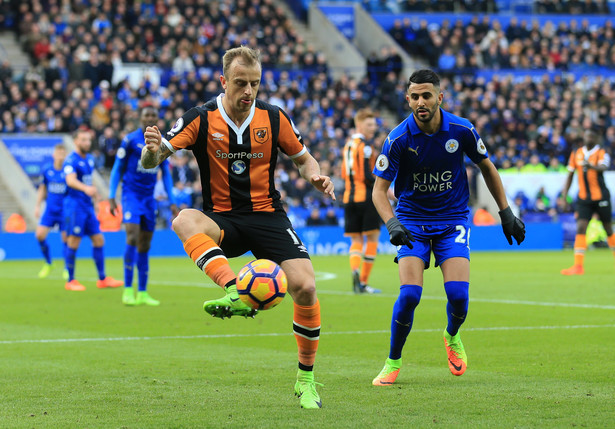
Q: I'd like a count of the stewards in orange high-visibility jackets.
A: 3